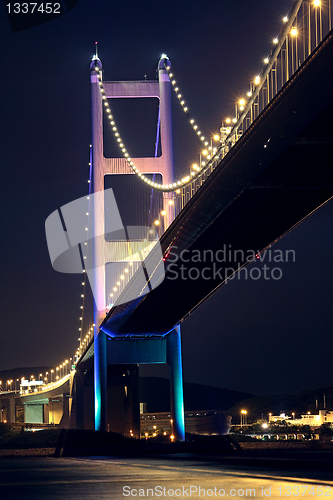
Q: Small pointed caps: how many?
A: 2